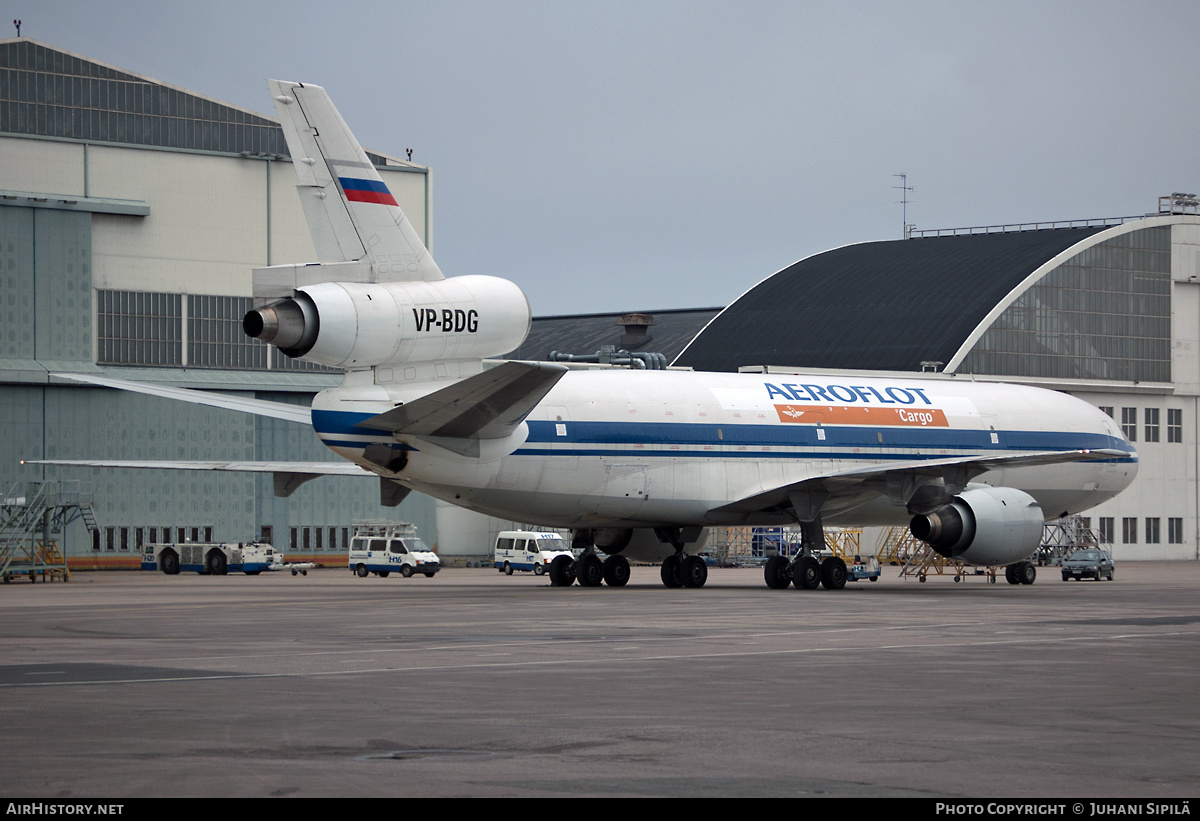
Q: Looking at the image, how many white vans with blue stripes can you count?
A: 2